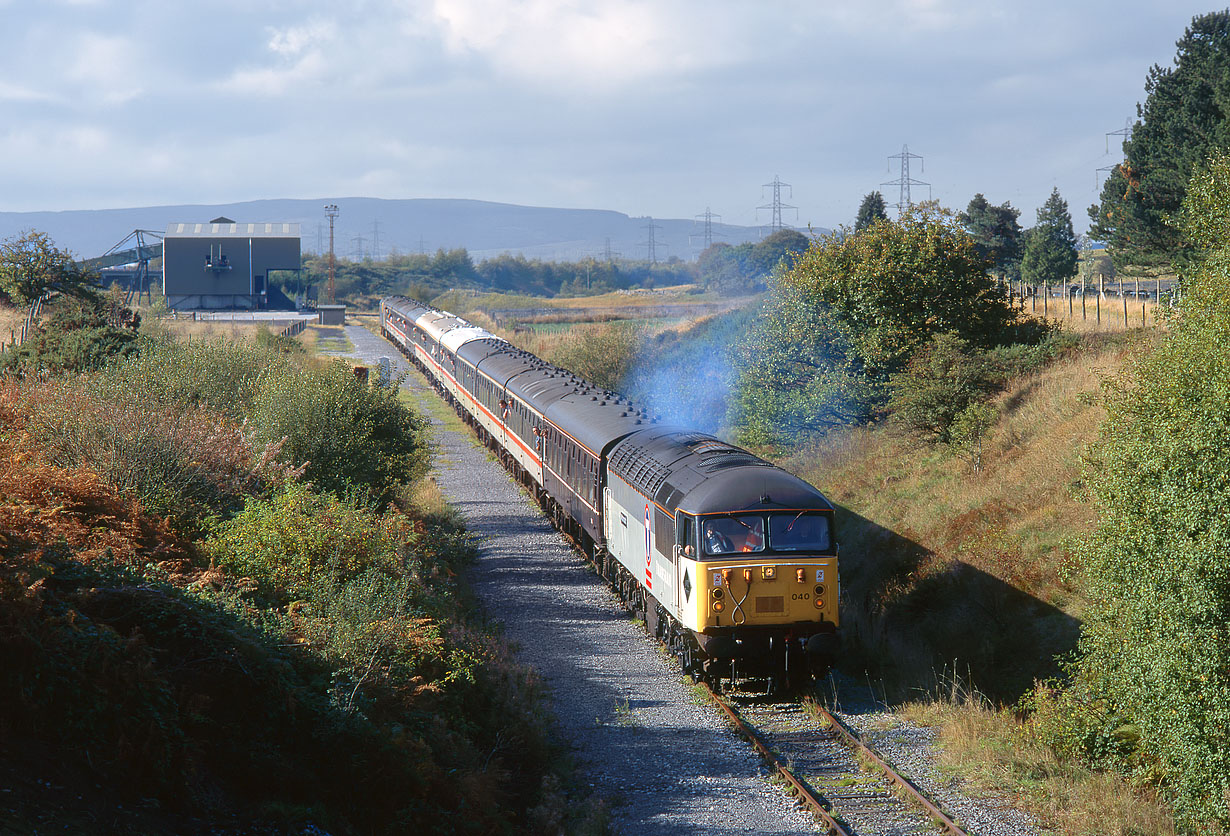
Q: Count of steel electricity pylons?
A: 10